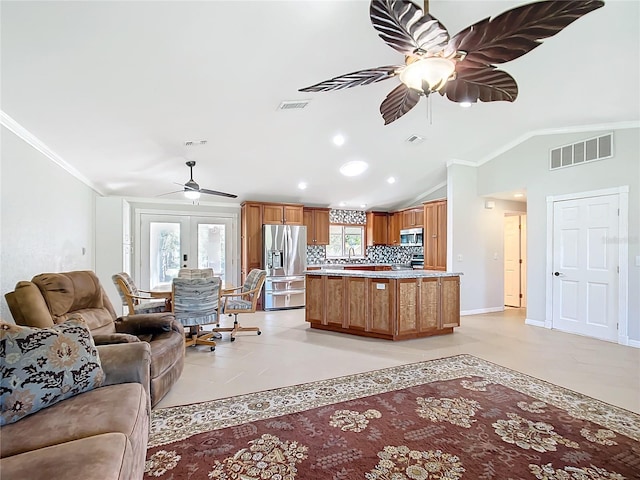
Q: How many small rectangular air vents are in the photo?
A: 3